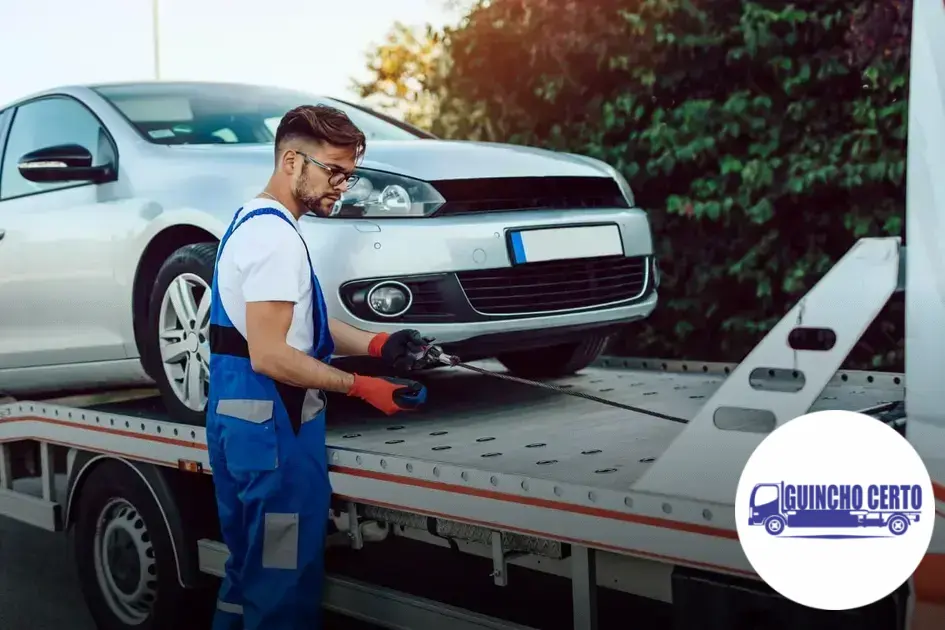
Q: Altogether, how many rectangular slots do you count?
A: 3